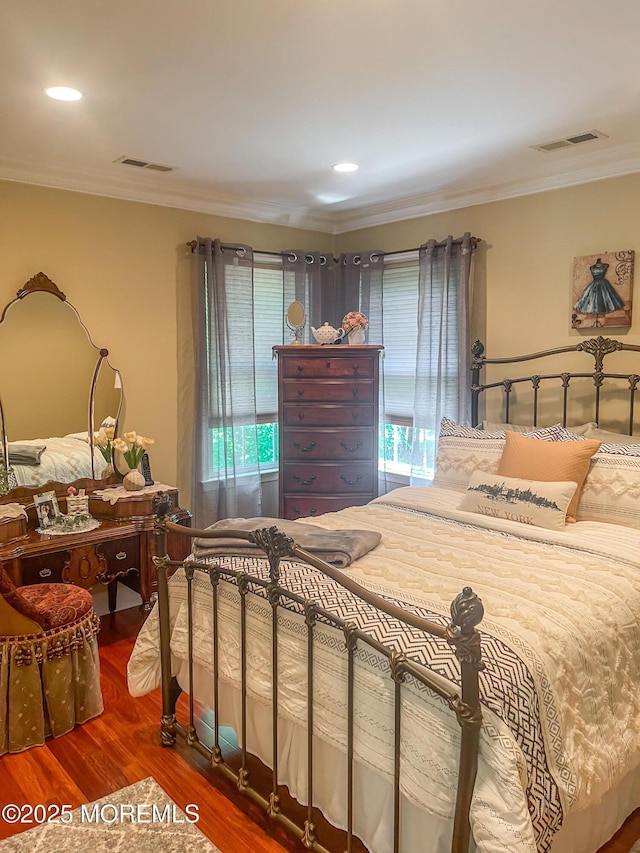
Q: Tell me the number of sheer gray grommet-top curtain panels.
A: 4